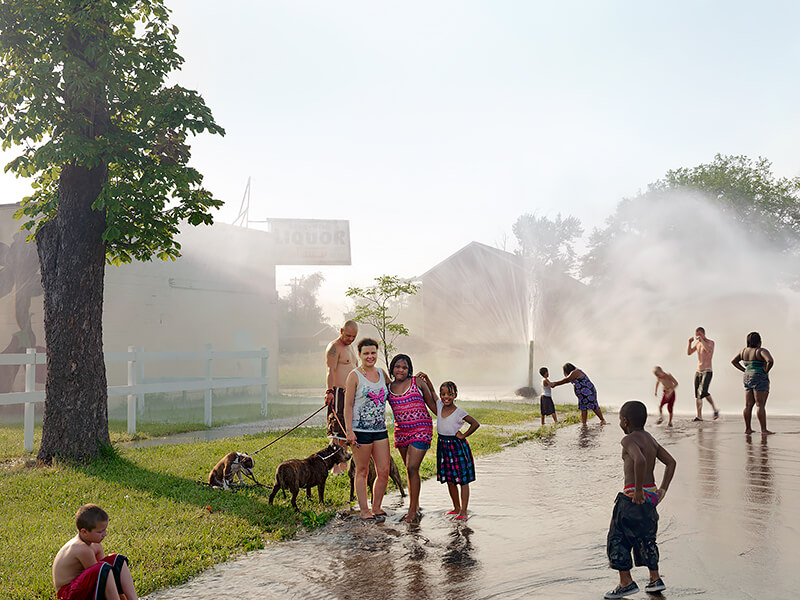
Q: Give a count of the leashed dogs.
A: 3